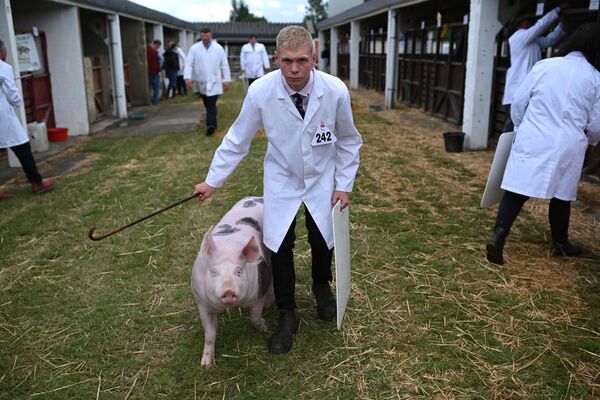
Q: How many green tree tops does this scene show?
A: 2